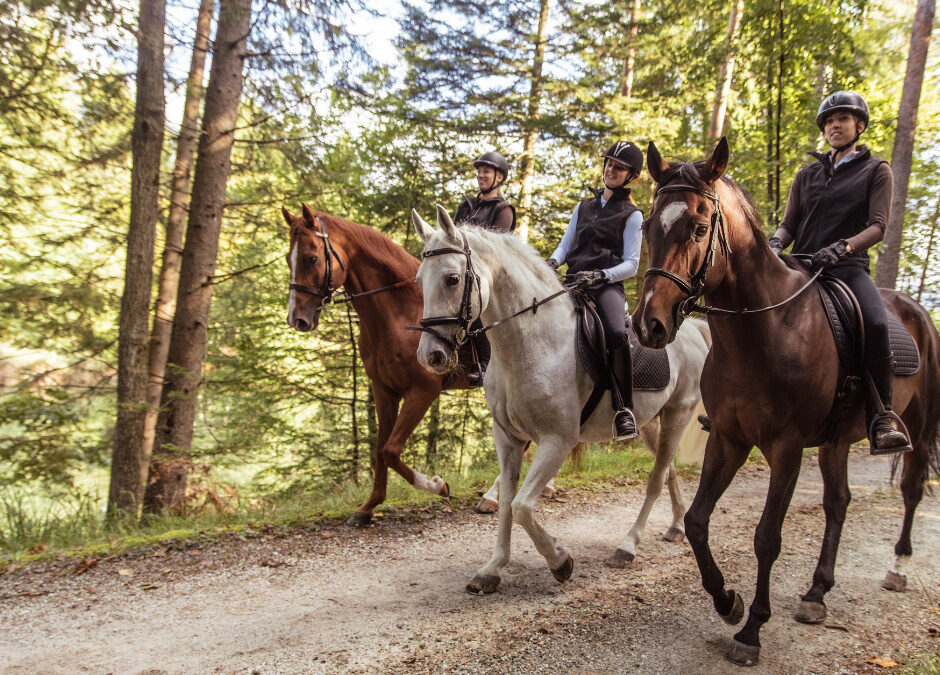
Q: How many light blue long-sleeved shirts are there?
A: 1